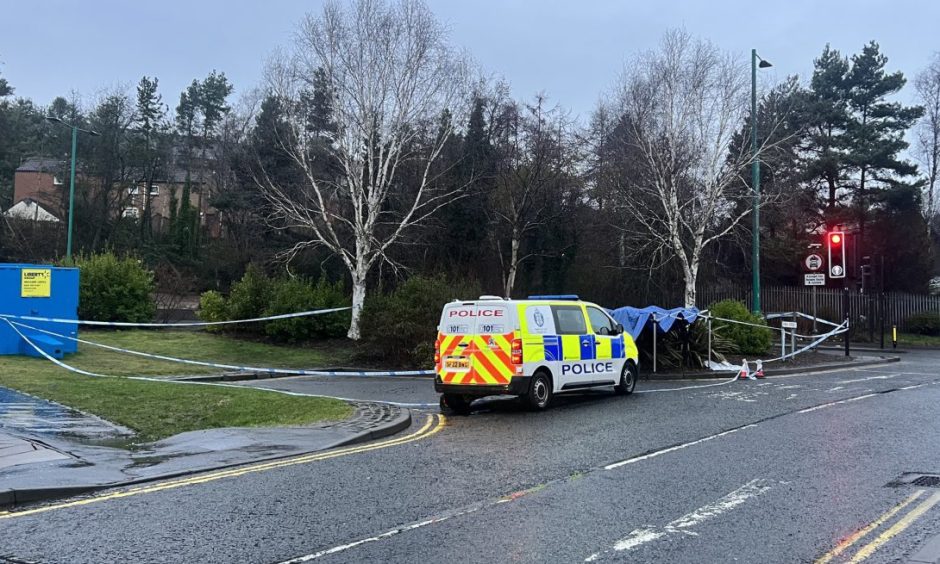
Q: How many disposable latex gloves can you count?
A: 0